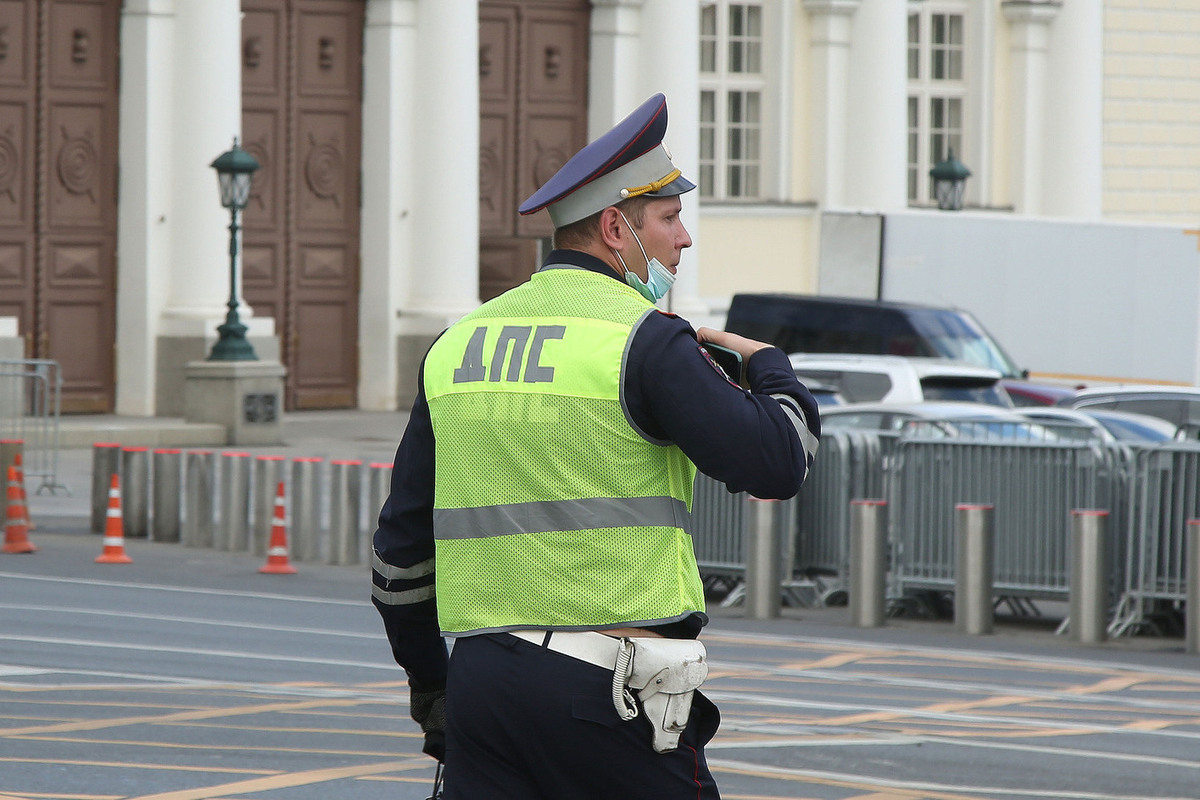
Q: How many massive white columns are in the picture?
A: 5